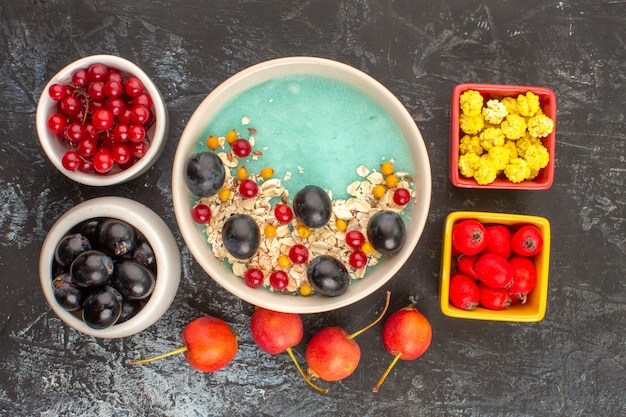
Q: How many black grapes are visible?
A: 14